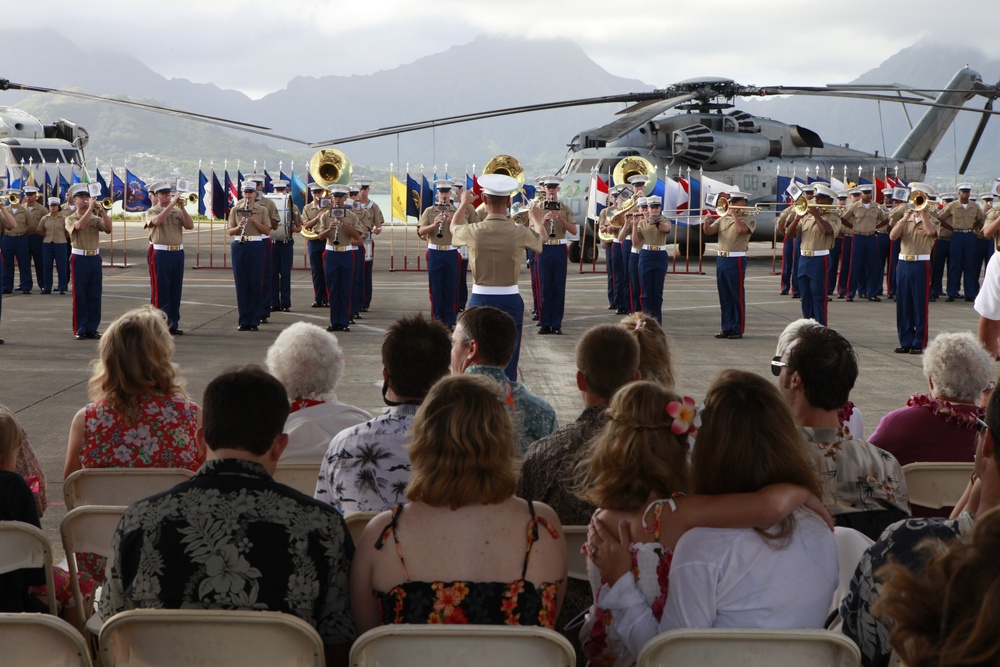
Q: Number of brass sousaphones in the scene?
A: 3